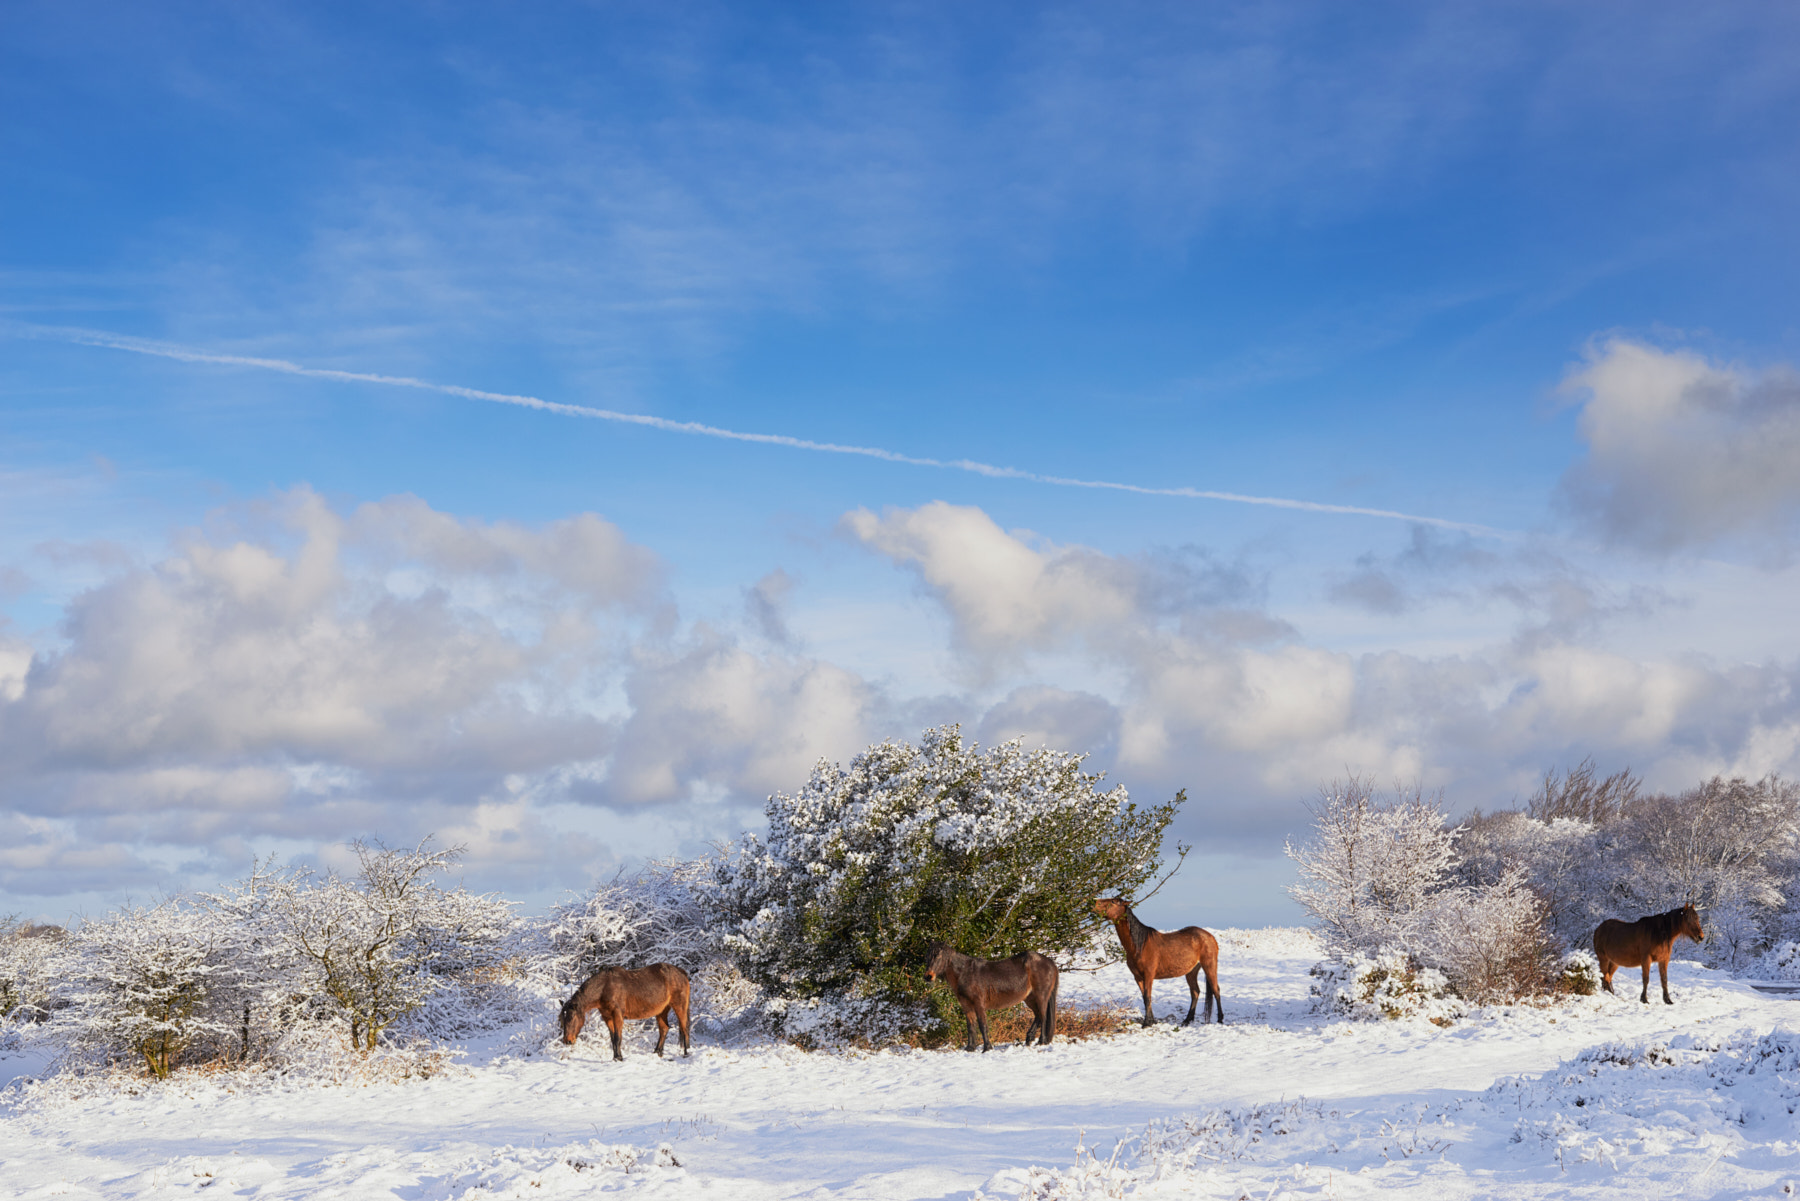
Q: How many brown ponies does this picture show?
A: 4